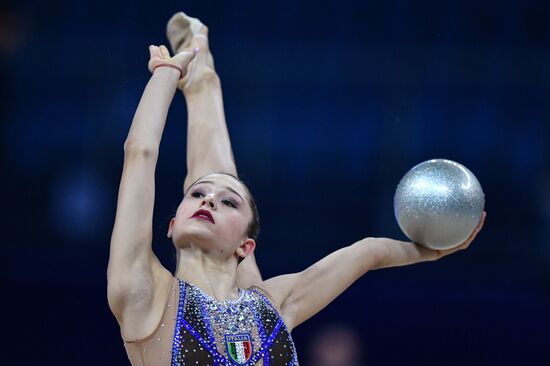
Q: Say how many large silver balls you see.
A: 1